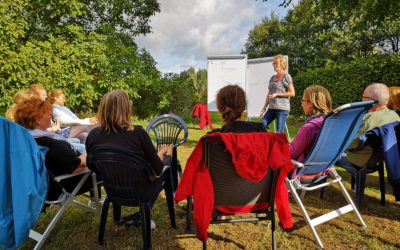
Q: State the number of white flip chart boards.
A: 2